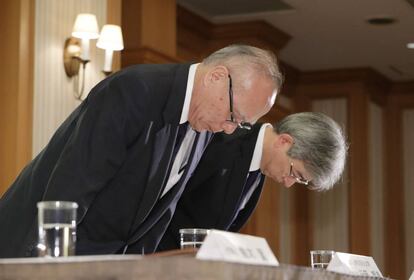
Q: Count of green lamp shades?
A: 0